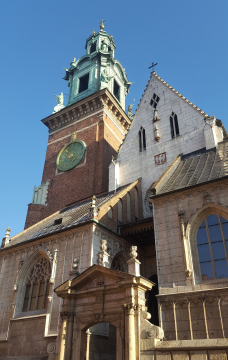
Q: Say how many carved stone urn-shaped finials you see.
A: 3